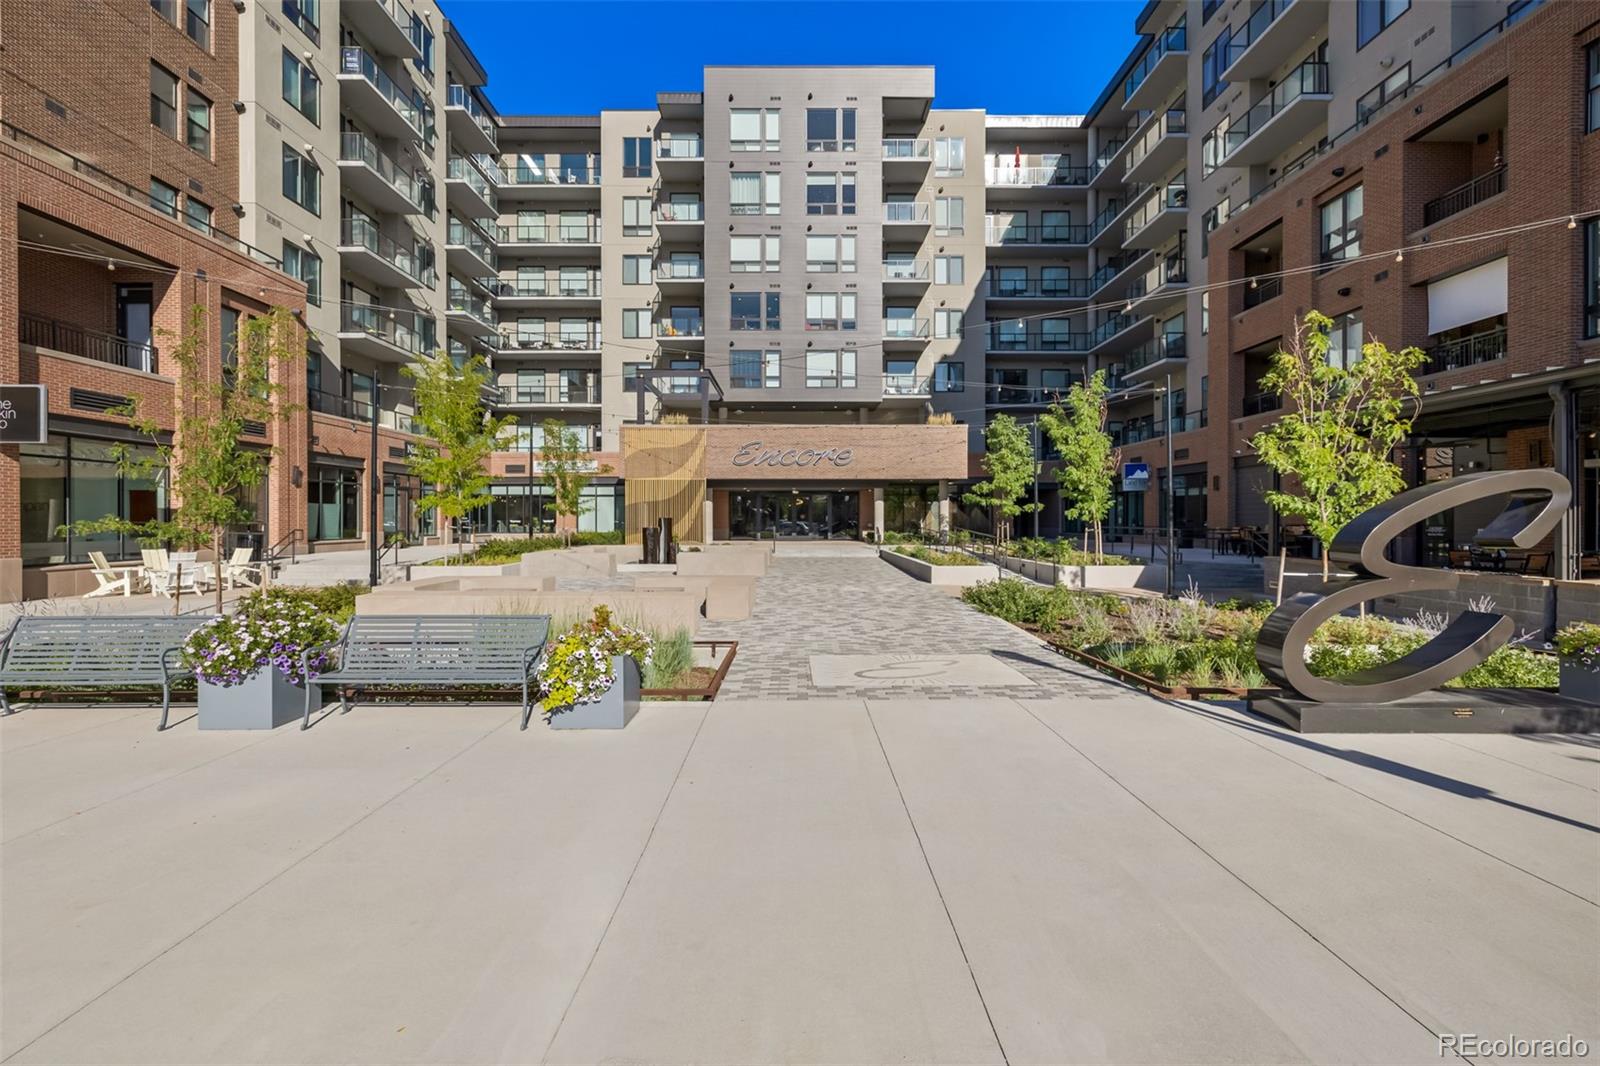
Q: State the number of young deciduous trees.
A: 6